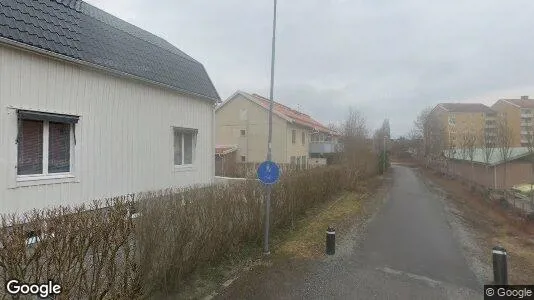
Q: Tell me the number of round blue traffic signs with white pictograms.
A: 1